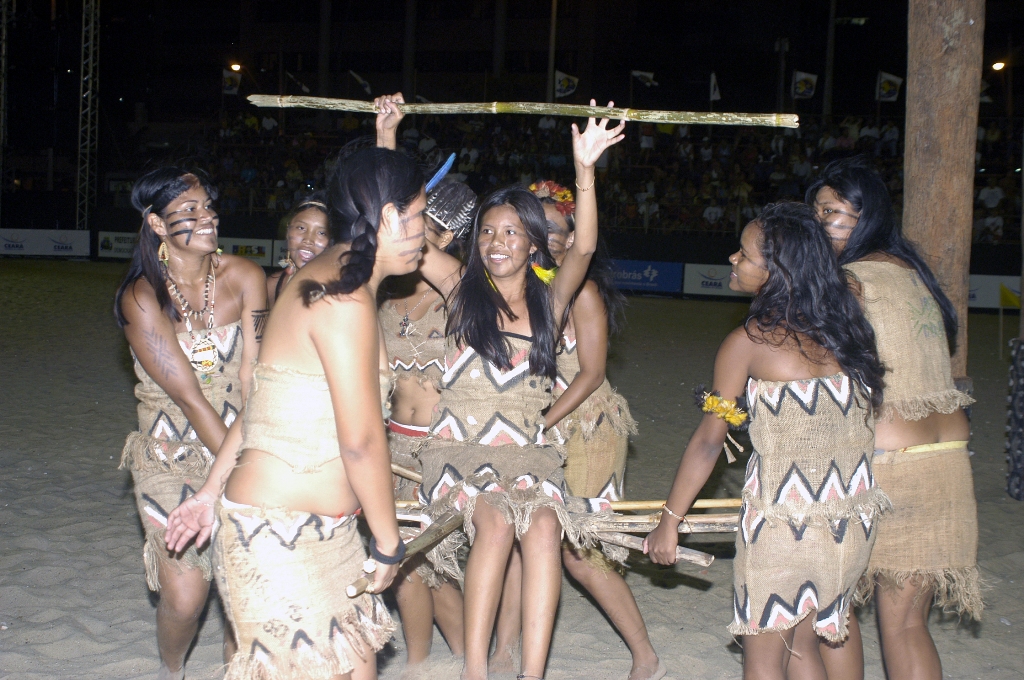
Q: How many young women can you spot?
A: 8